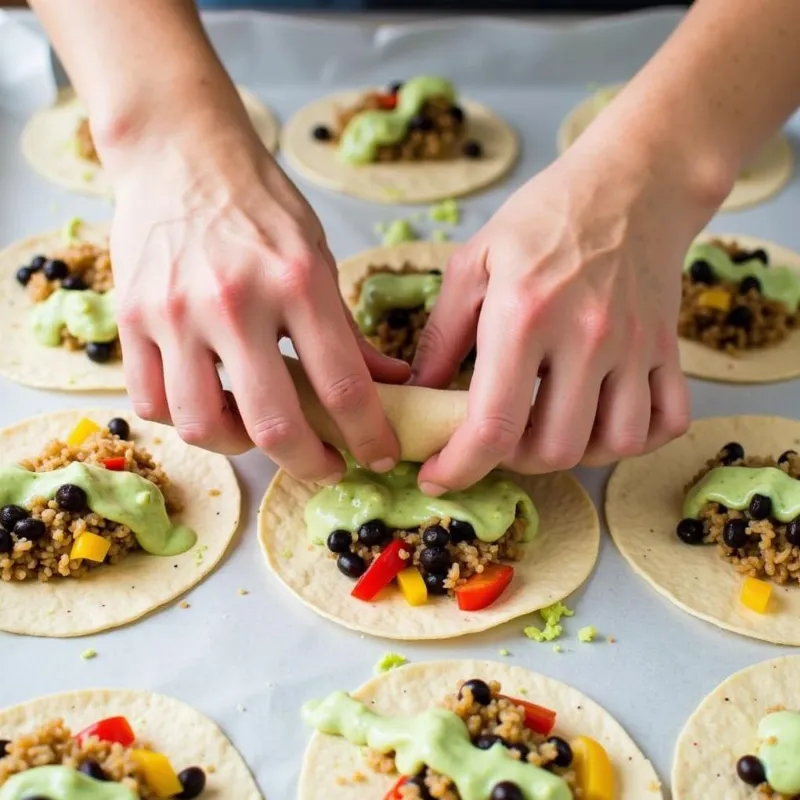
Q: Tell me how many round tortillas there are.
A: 12